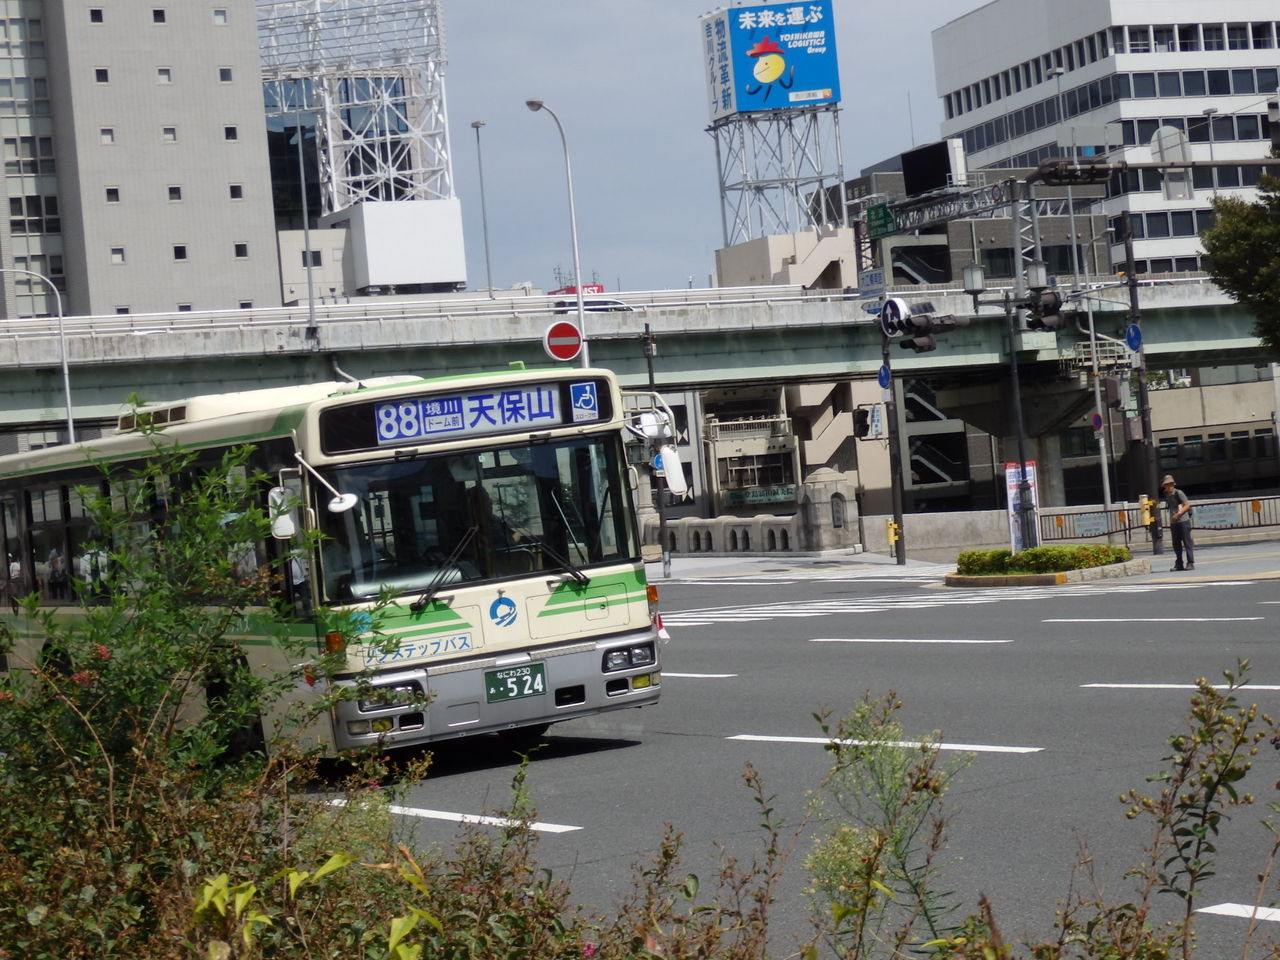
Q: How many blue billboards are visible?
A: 1